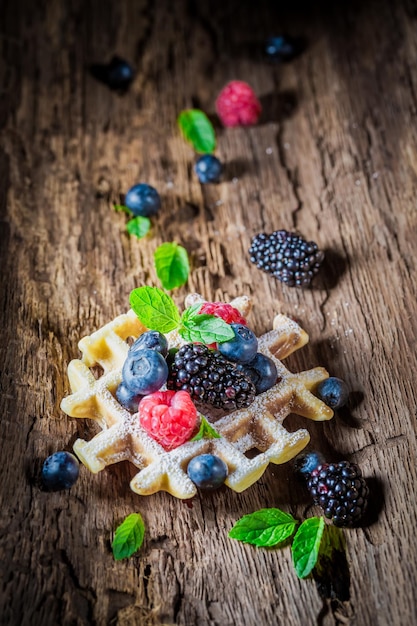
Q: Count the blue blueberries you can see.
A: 13